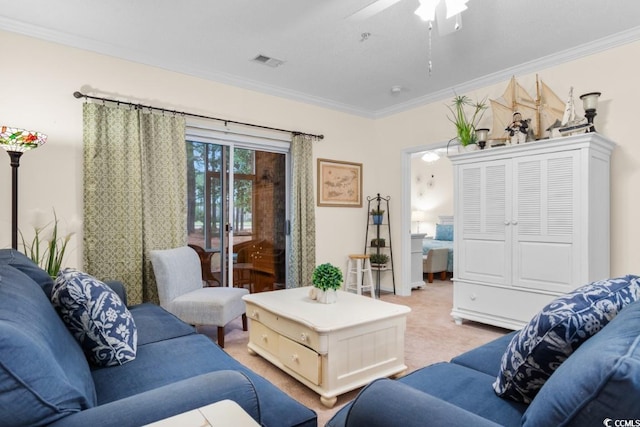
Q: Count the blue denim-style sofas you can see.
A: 2